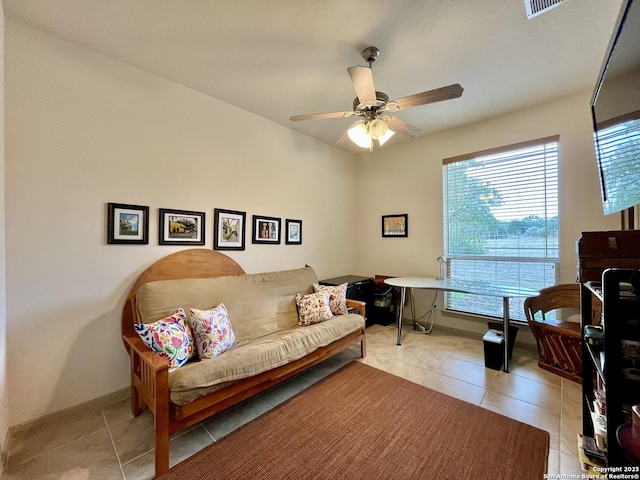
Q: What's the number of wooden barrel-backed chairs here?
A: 1